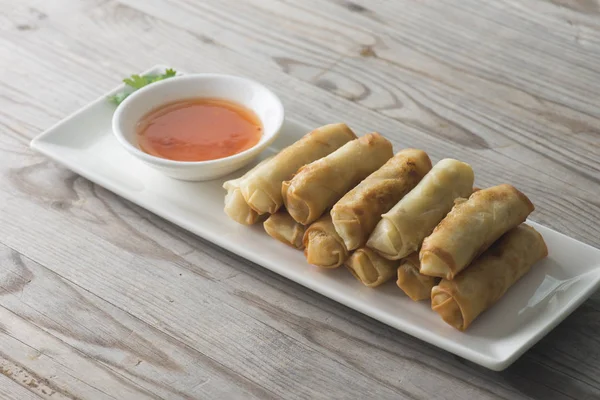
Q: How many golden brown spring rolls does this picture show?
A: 11